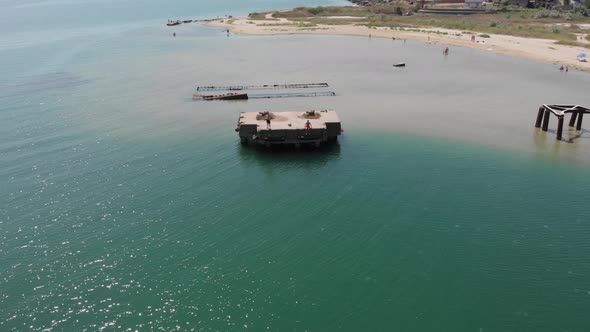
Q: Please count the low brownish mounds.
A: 2